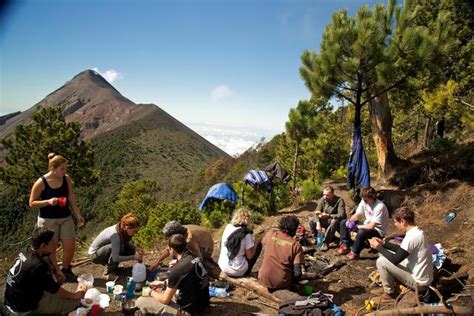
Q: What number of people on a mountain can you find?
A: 10